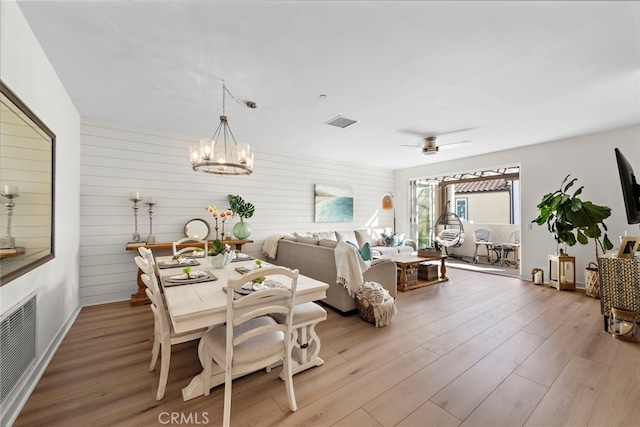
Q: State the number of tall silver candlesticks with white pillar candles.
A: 2